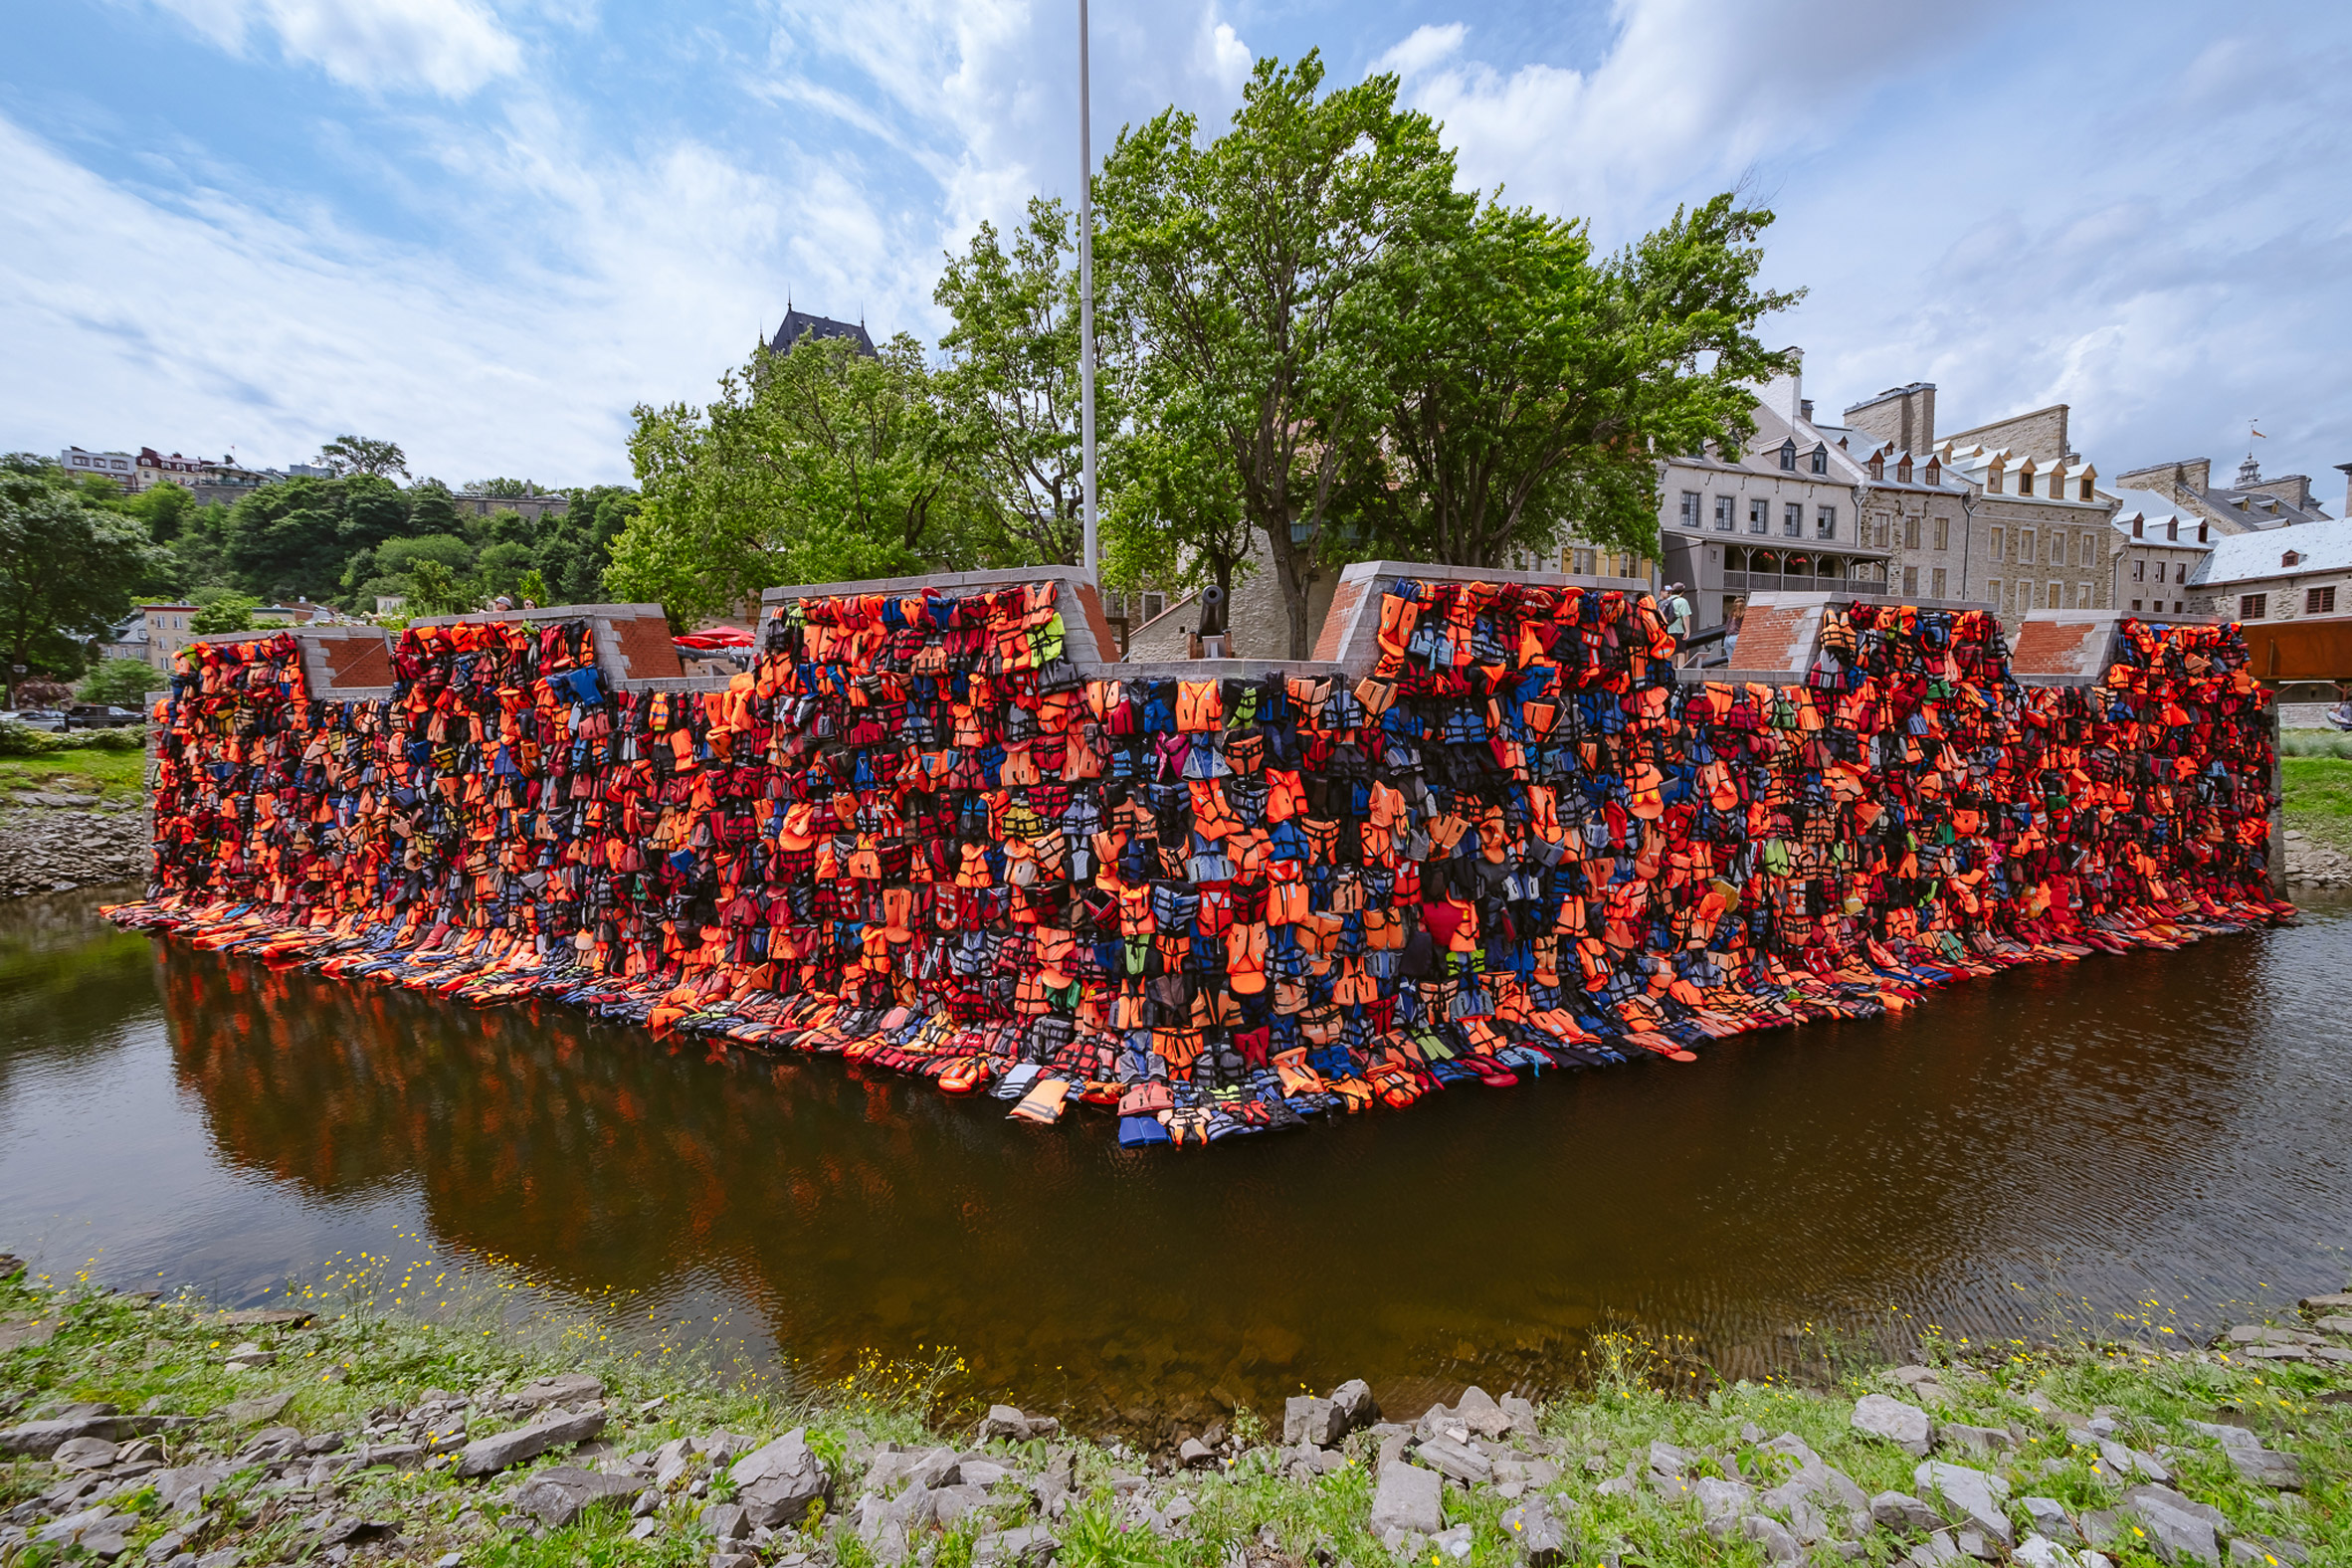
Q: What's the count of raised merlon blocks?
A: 6